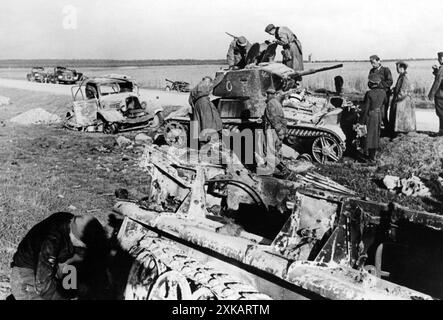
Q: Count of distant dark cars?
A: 2